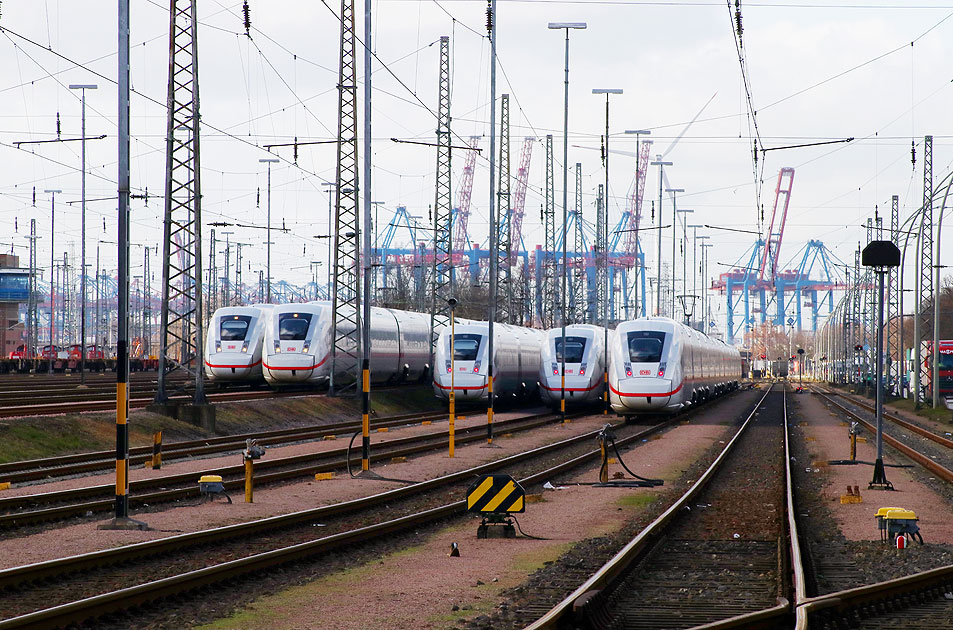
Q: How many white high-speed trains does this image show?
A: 5